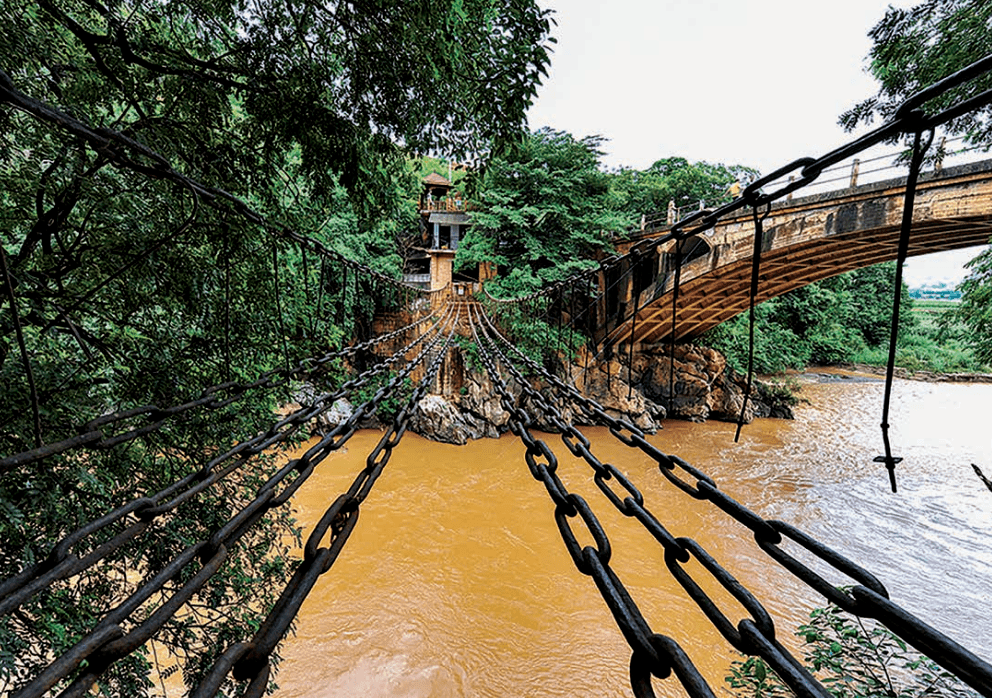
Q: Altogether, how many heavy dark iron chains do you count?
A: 9